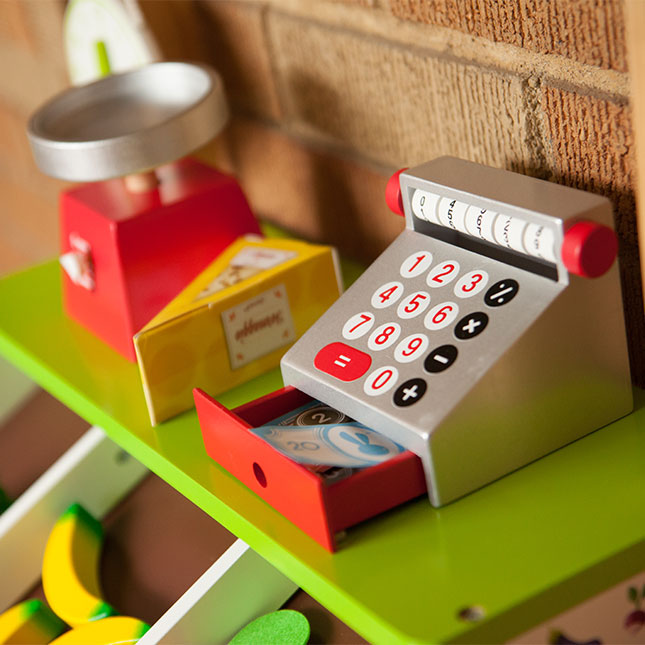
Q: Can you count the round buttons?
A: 14